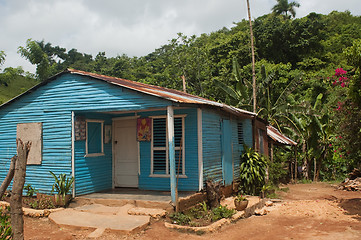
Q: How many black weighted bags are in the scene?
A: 0